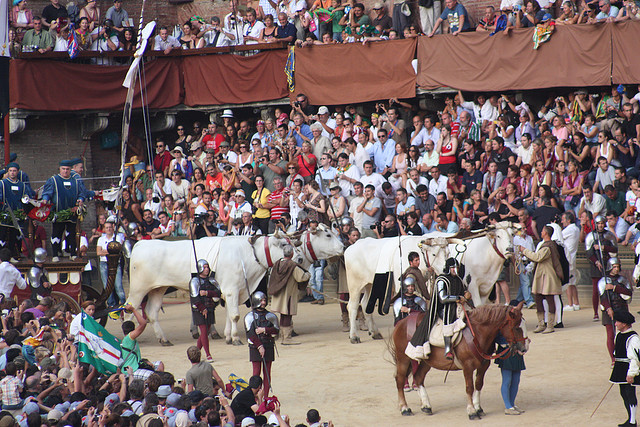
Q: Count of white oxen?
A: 4